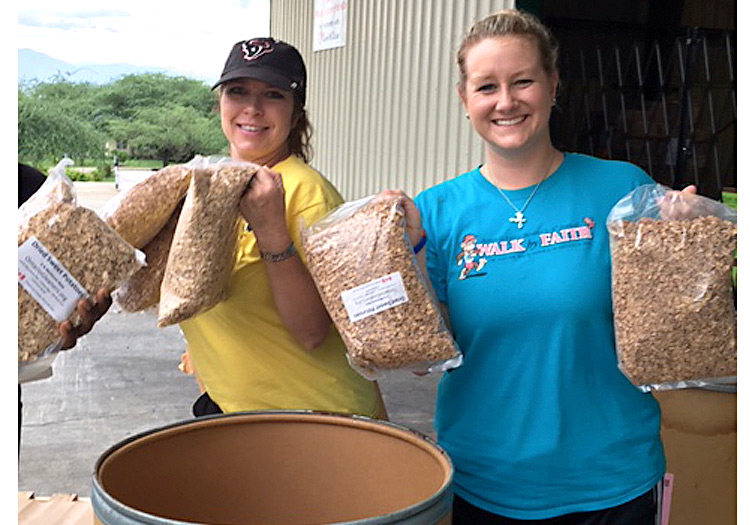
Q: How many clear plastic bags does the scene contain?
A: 6